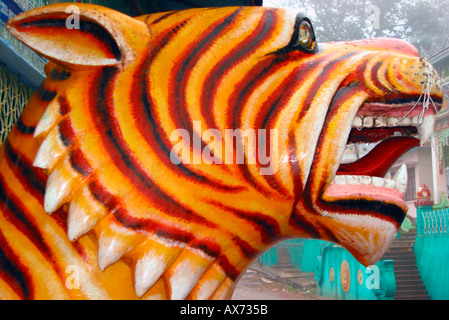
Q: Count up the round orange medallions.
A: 3